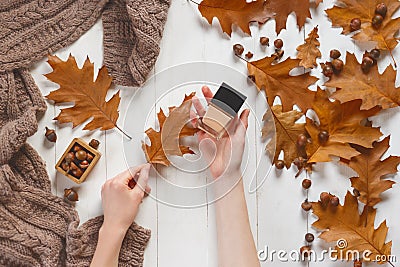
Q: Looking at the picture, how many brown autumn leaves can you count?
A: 12